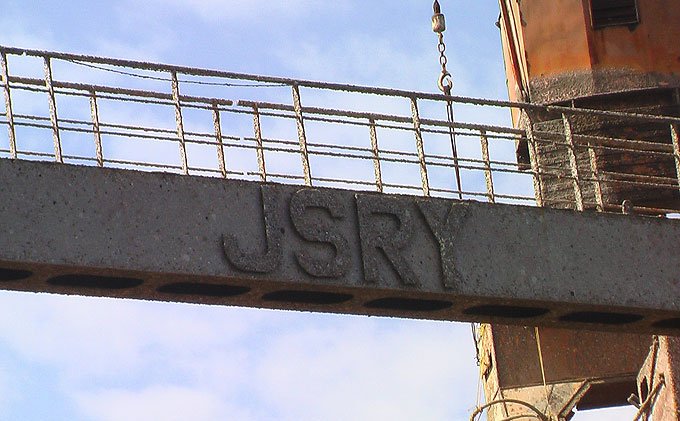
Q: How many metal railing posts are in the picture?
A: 14